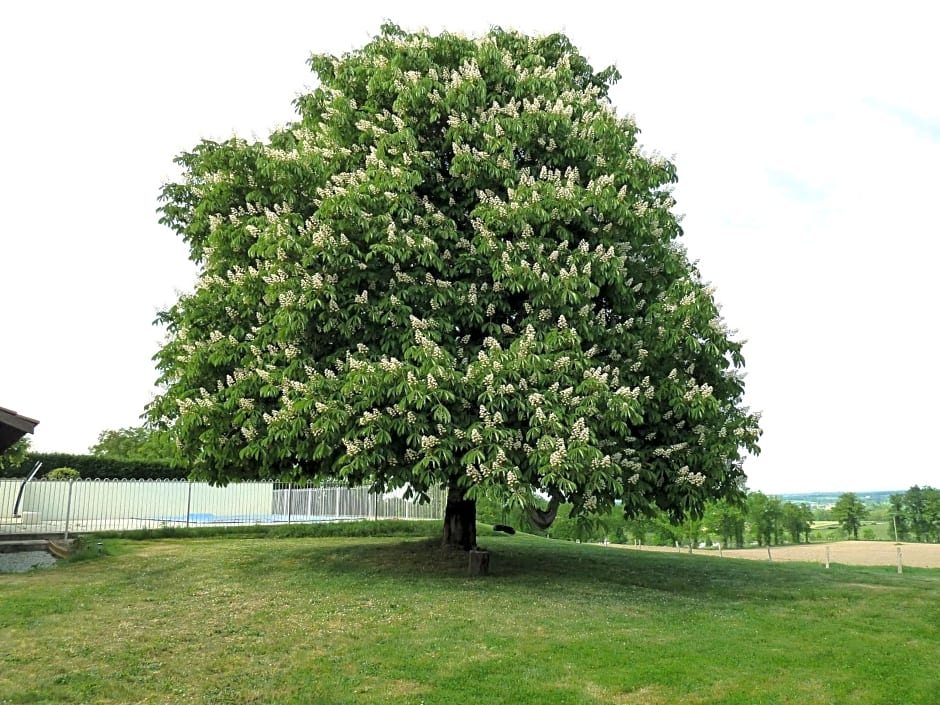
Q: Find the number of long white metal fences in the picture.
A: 1